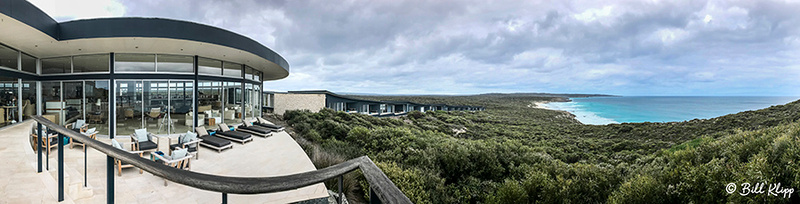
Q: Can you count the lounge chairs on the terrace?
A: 4